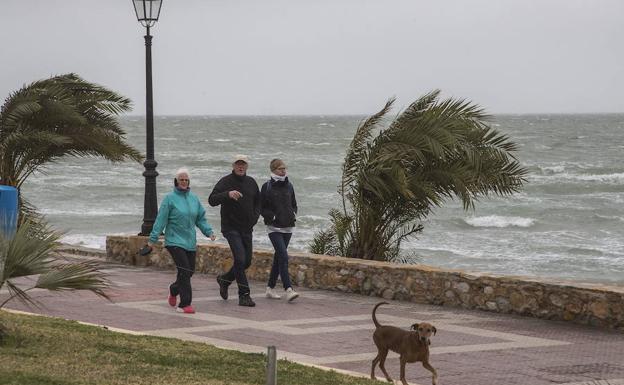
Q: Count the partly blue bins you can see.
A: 1